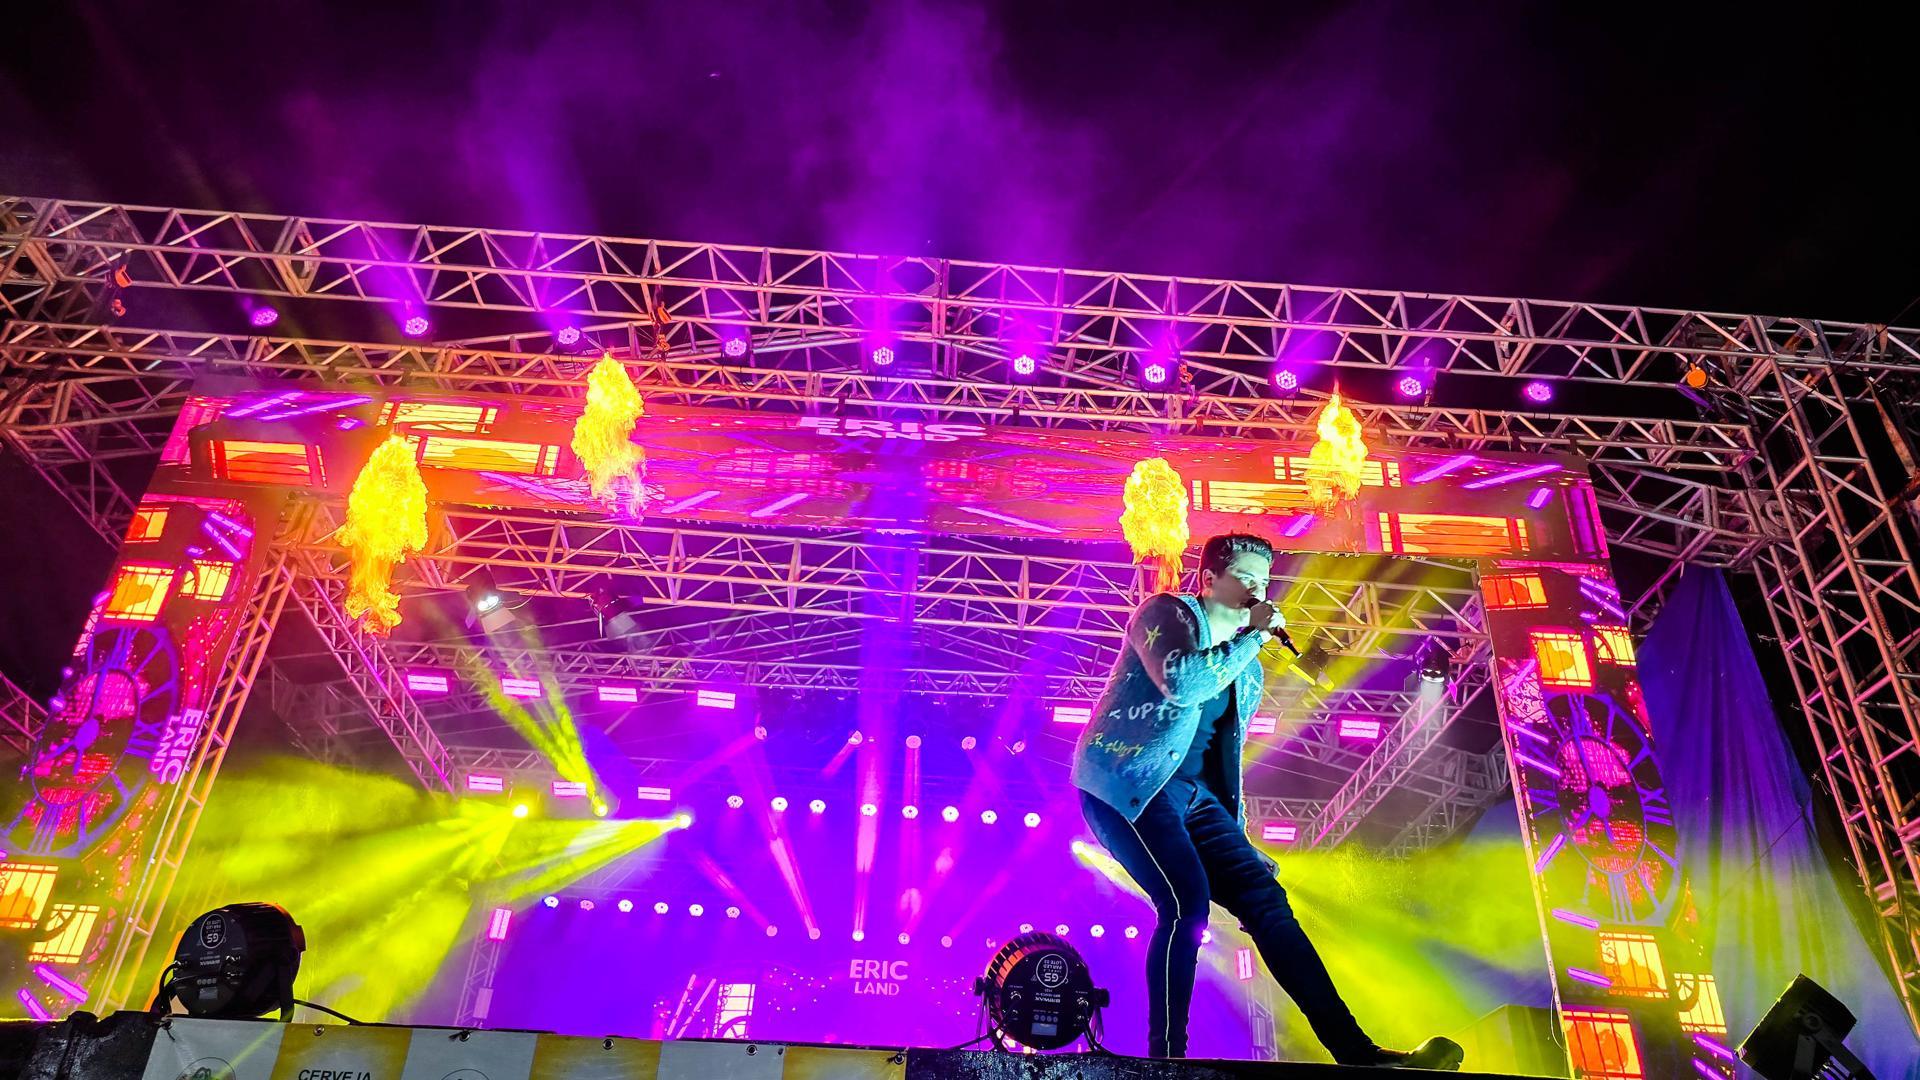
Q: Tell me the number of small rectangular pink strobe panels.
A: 13